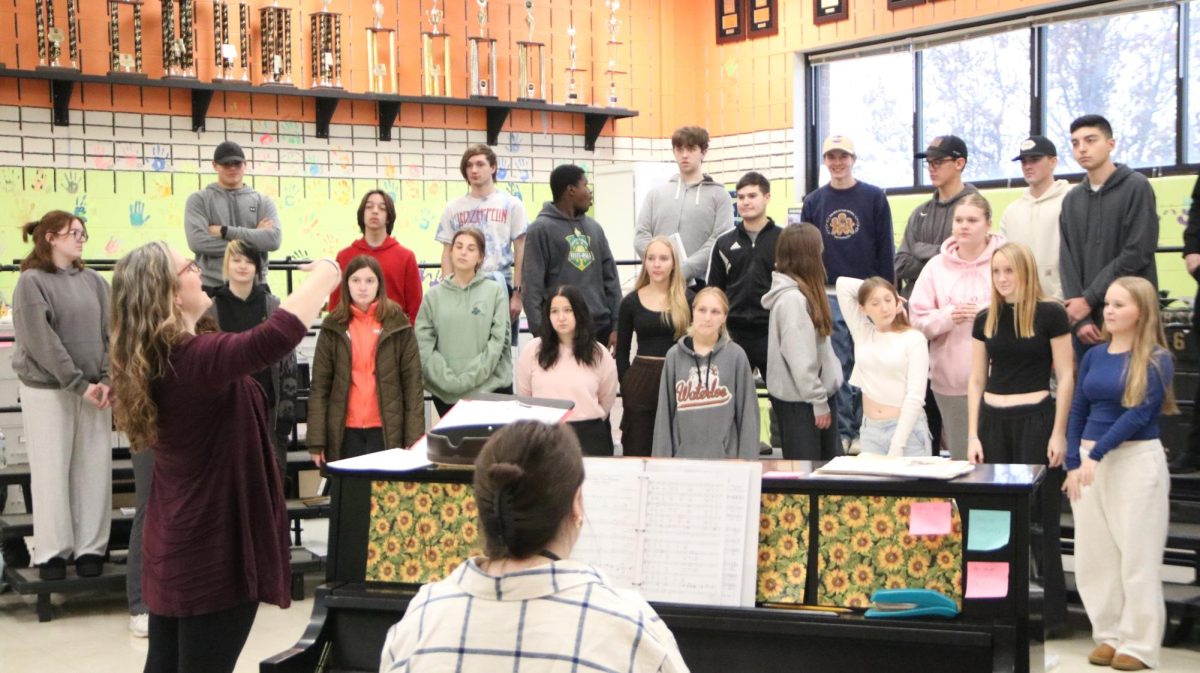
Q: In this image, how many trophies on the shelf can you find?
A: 12